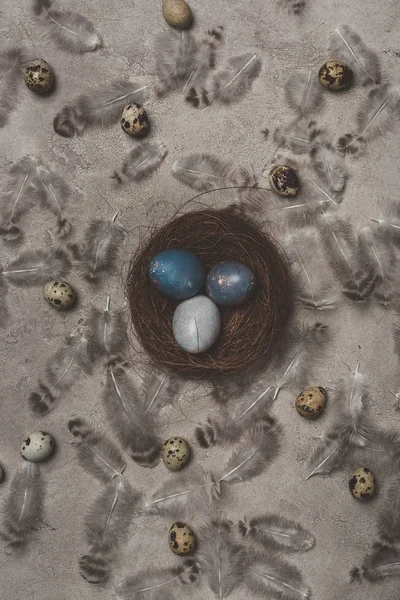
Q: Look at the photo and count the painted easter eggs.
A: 3